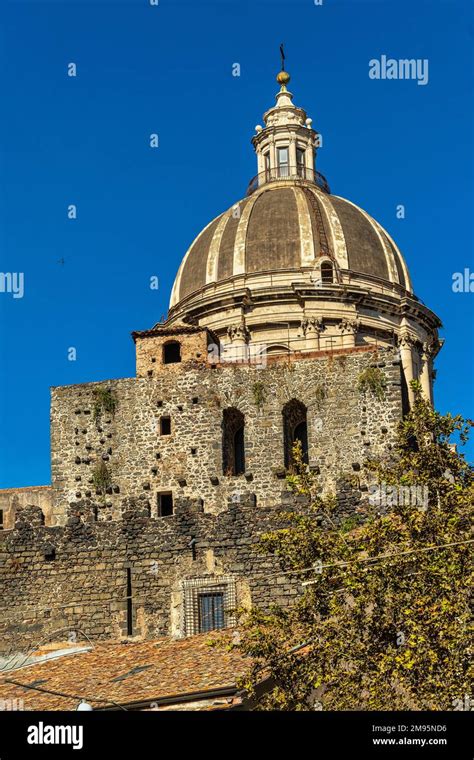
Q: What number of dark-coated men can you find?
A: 0